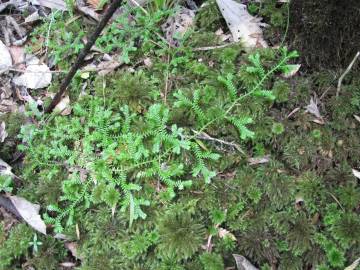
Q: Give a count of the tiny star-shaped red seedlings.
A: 0